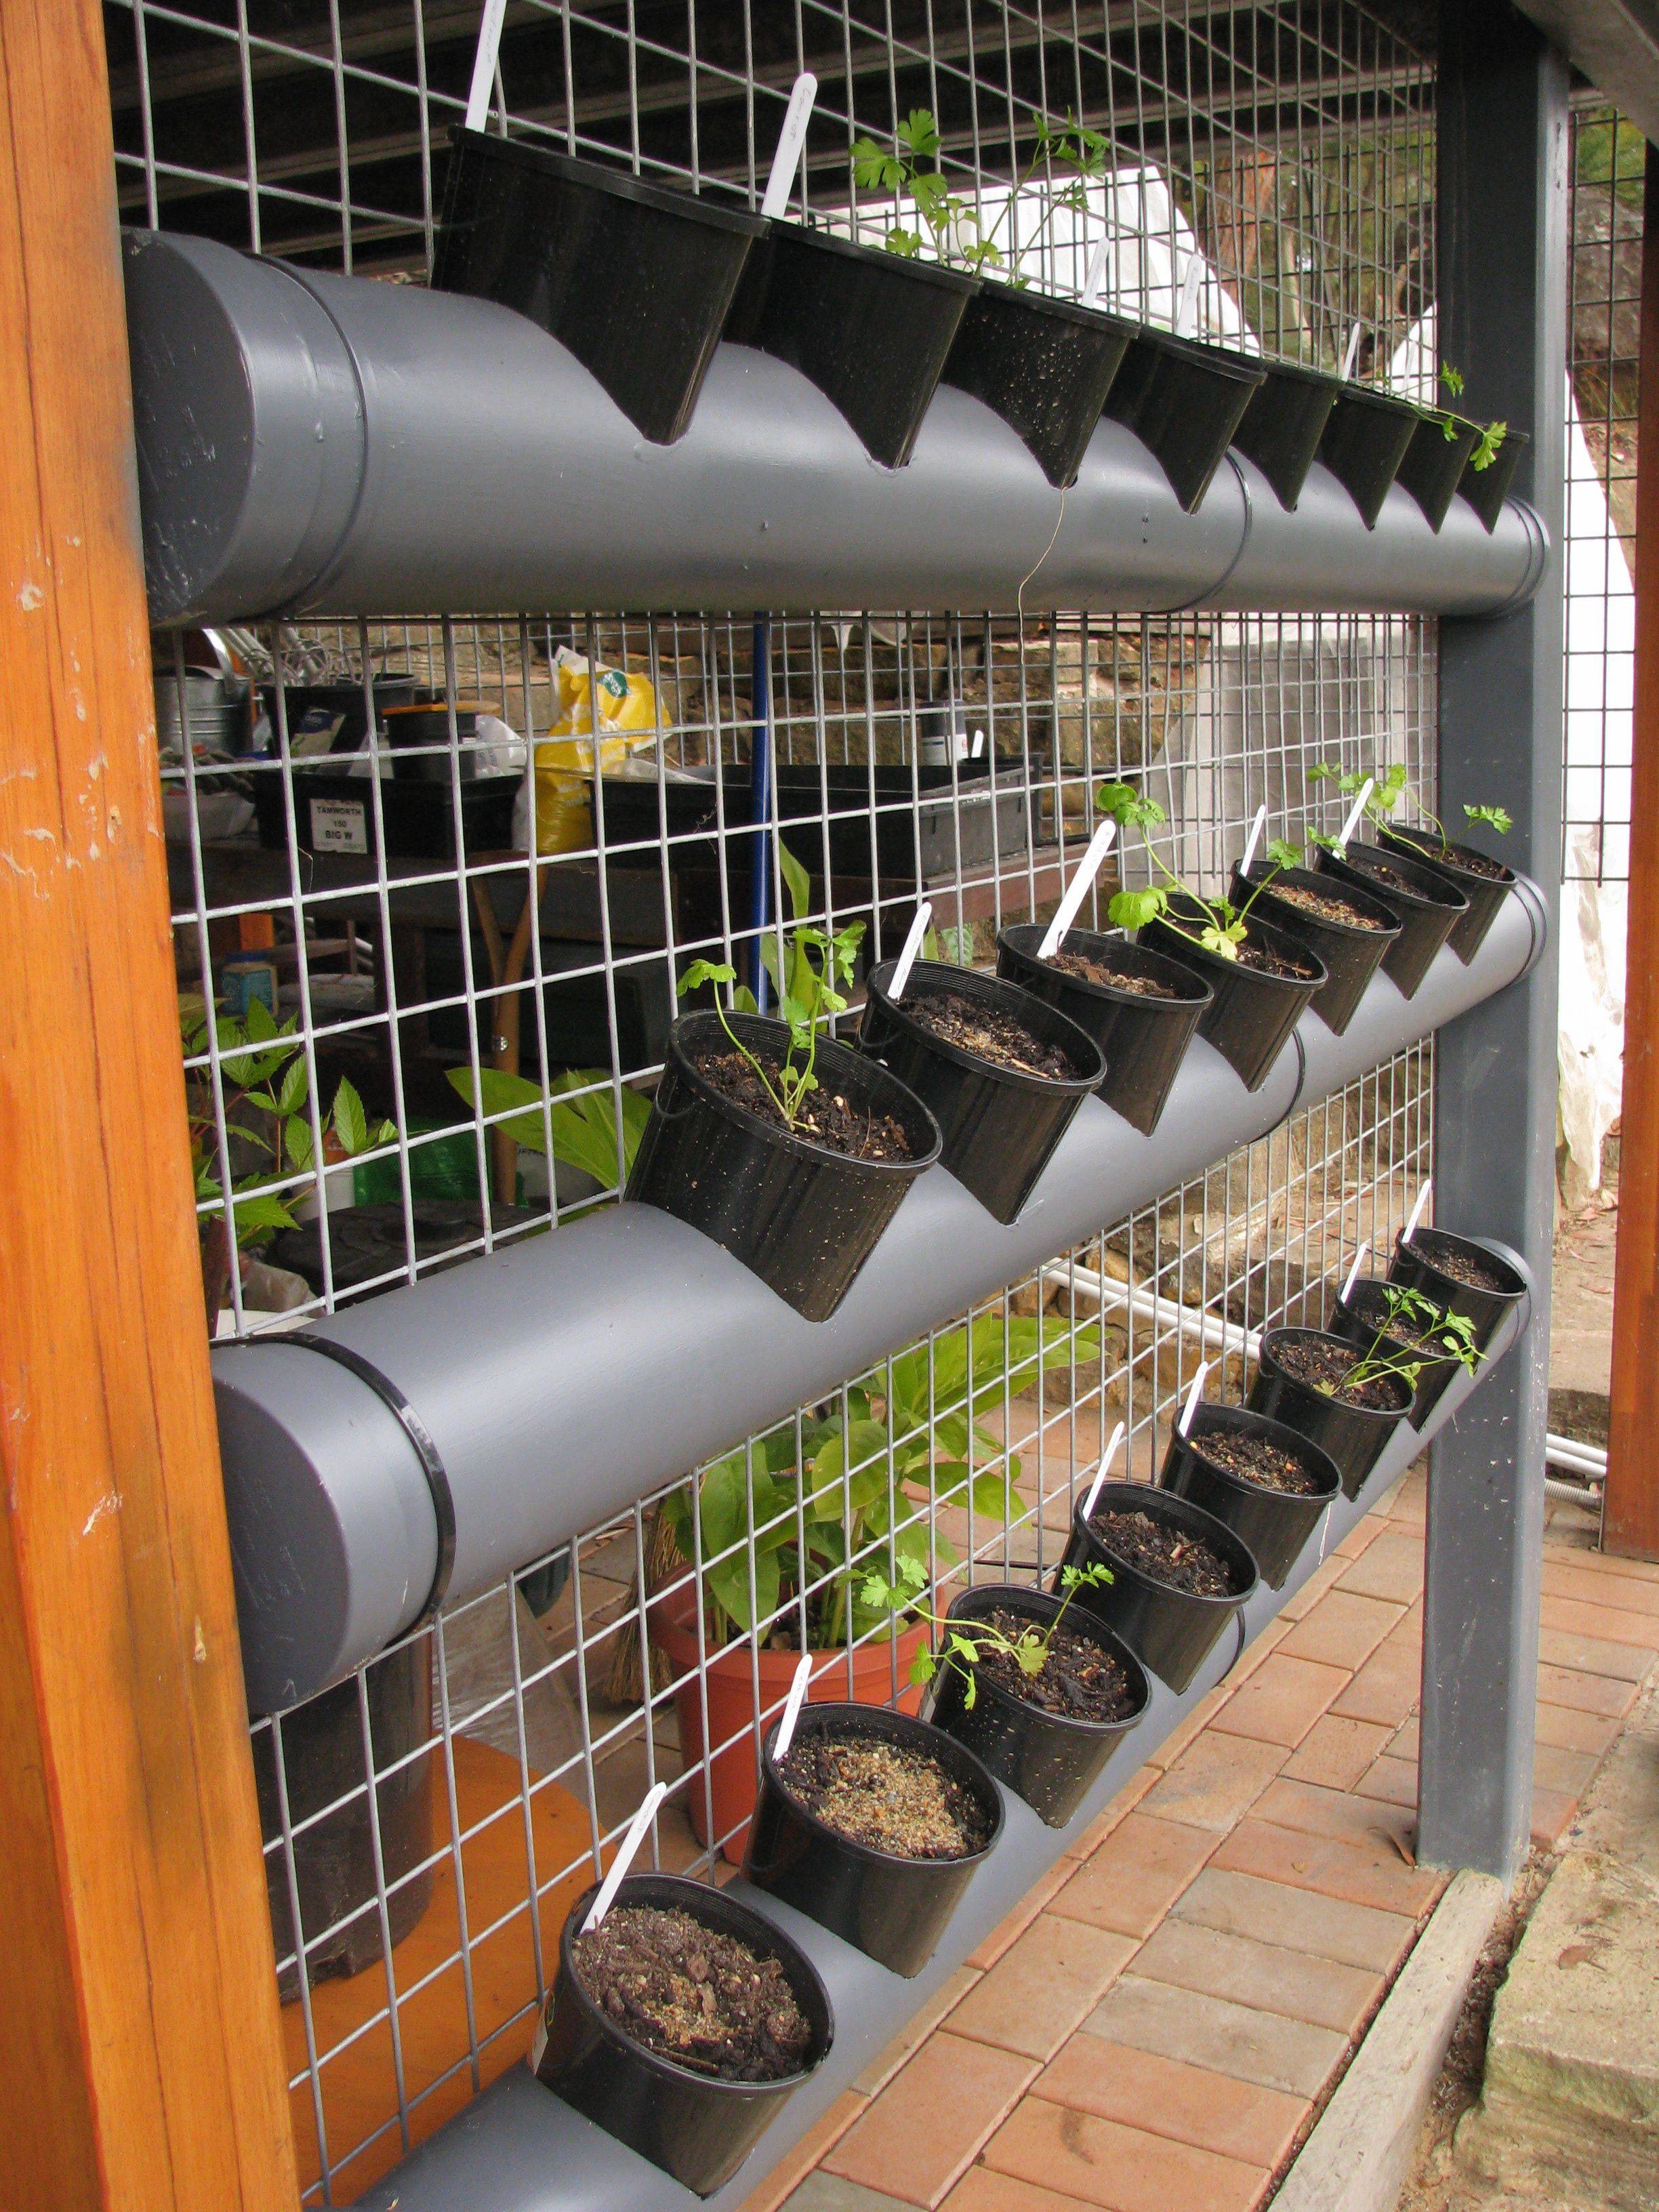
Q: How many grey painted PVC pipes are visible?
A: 3